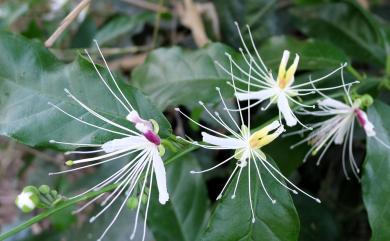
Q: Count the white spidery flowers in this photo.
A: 4